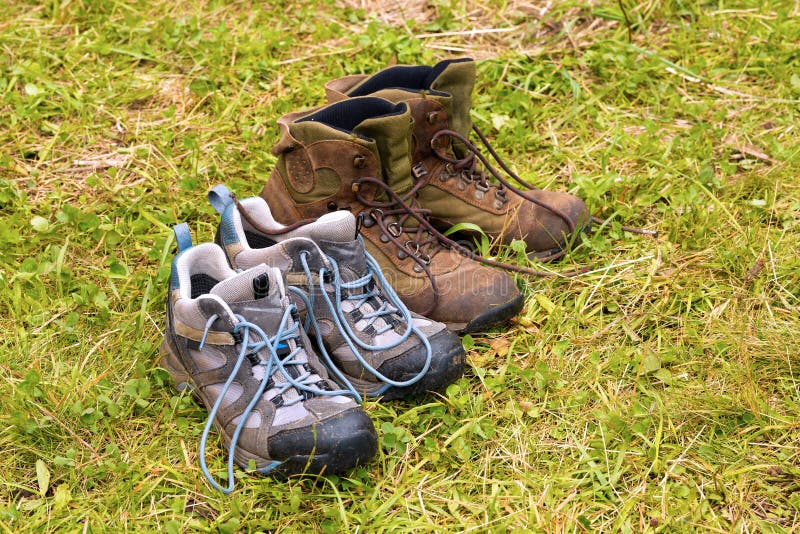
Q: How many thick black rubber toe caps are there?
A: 2